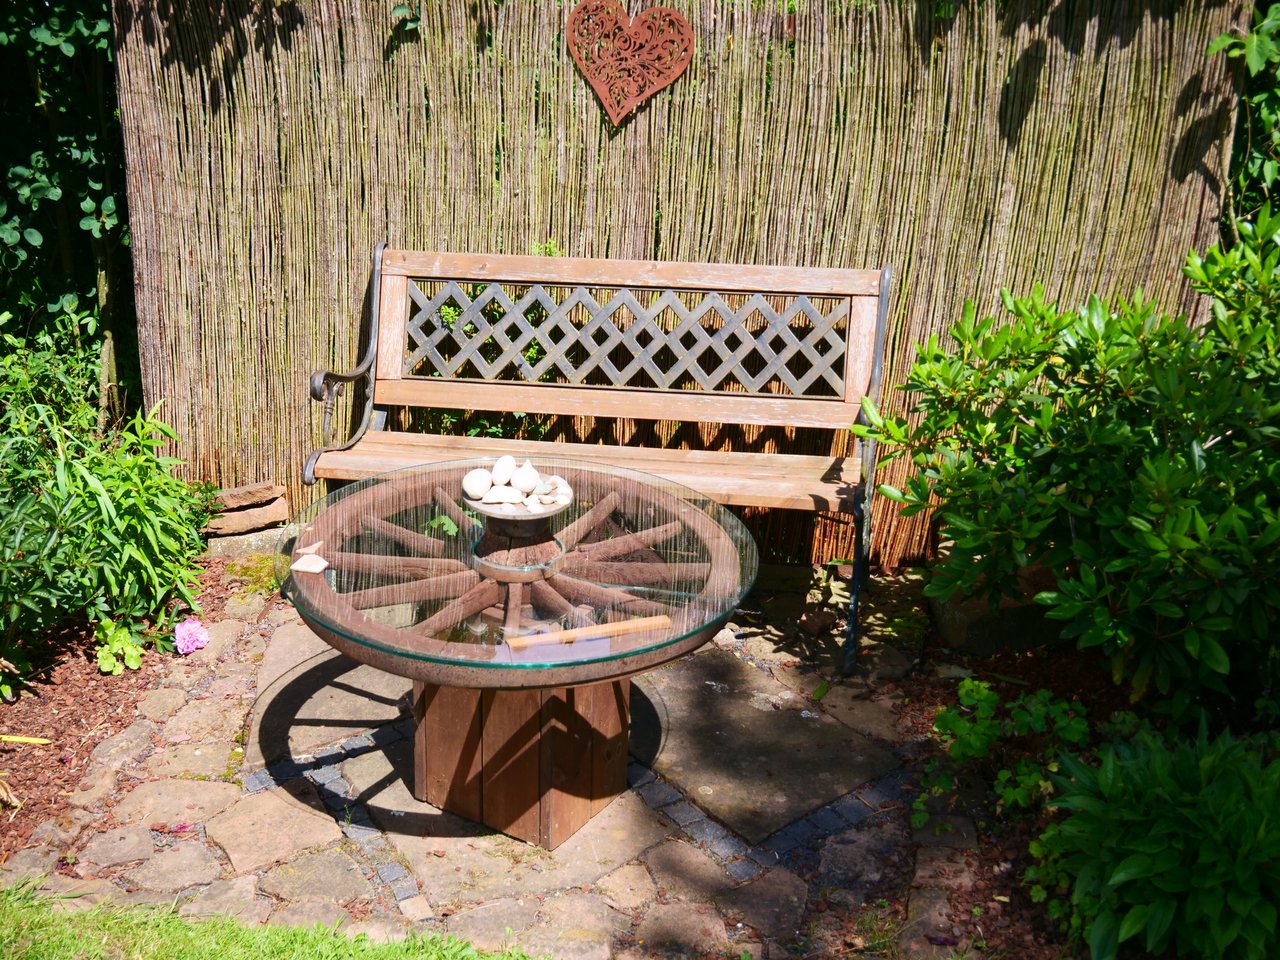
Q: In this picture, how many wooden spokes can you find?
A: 11